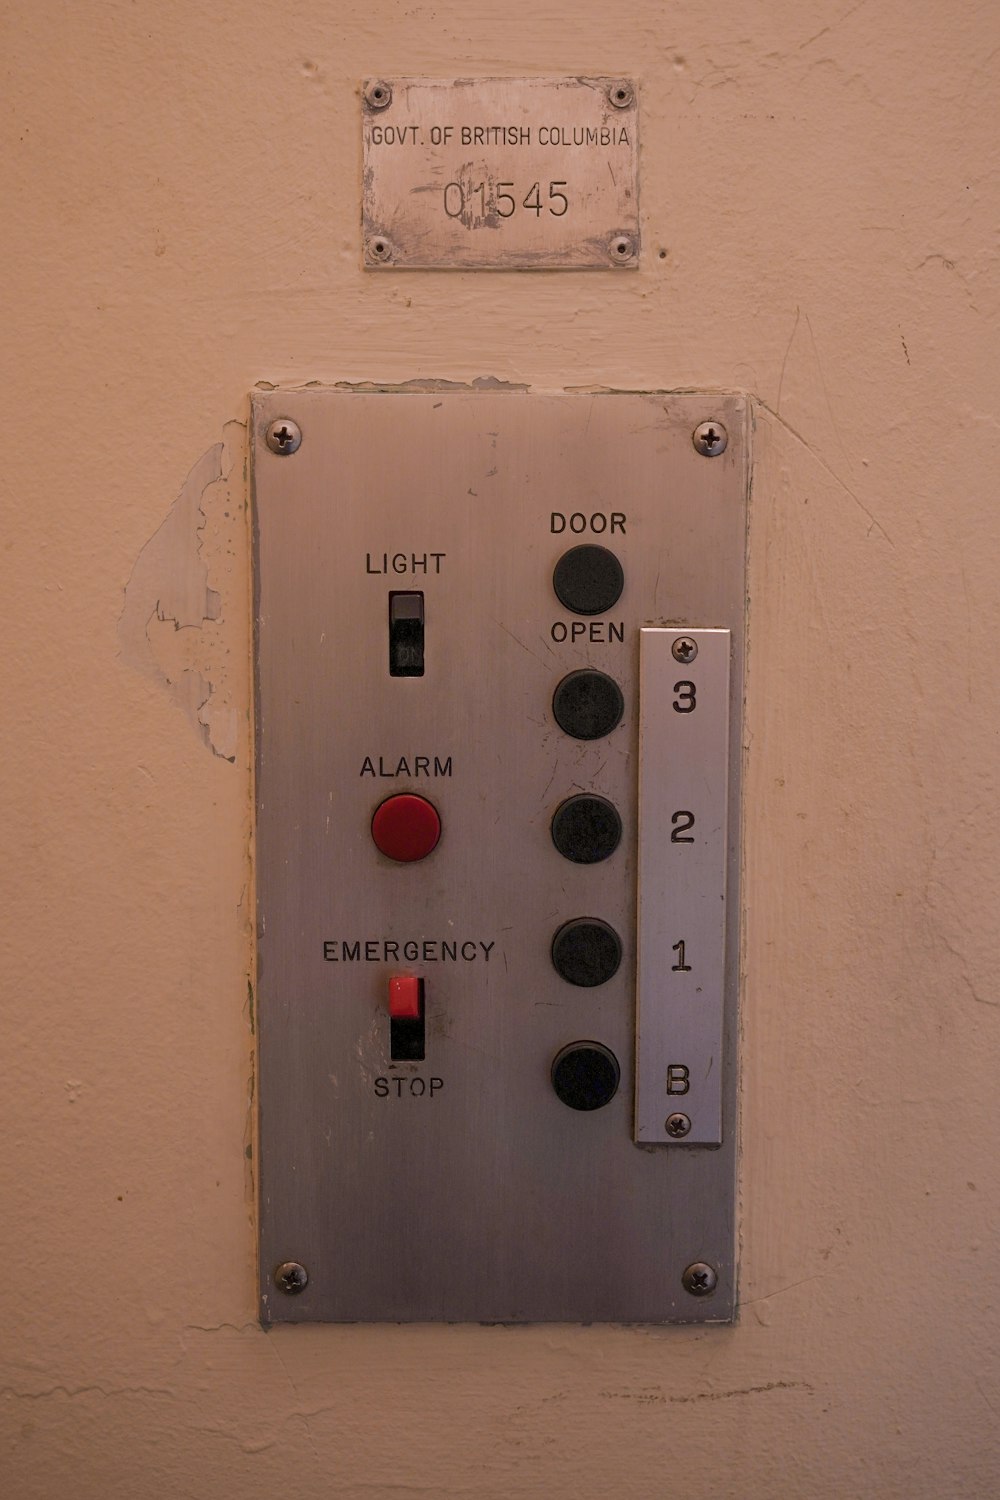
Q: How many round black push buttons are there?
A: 5